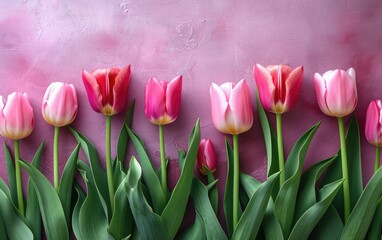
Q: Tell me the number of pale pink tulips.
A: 4